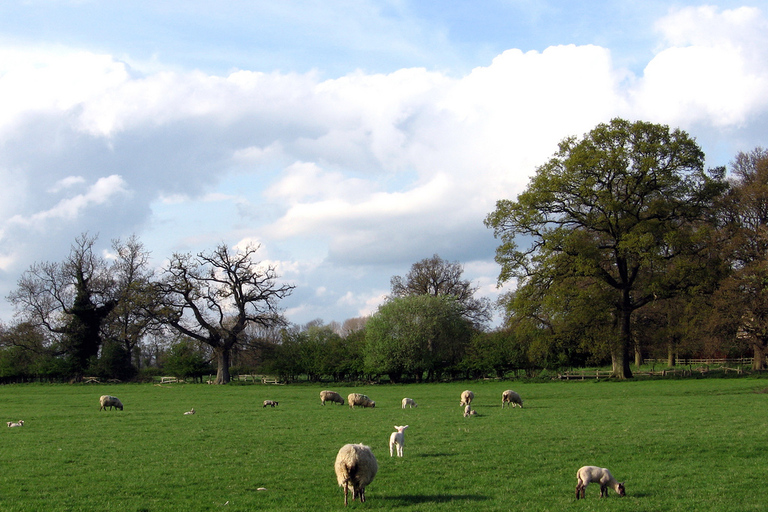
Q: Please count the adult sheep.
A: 6